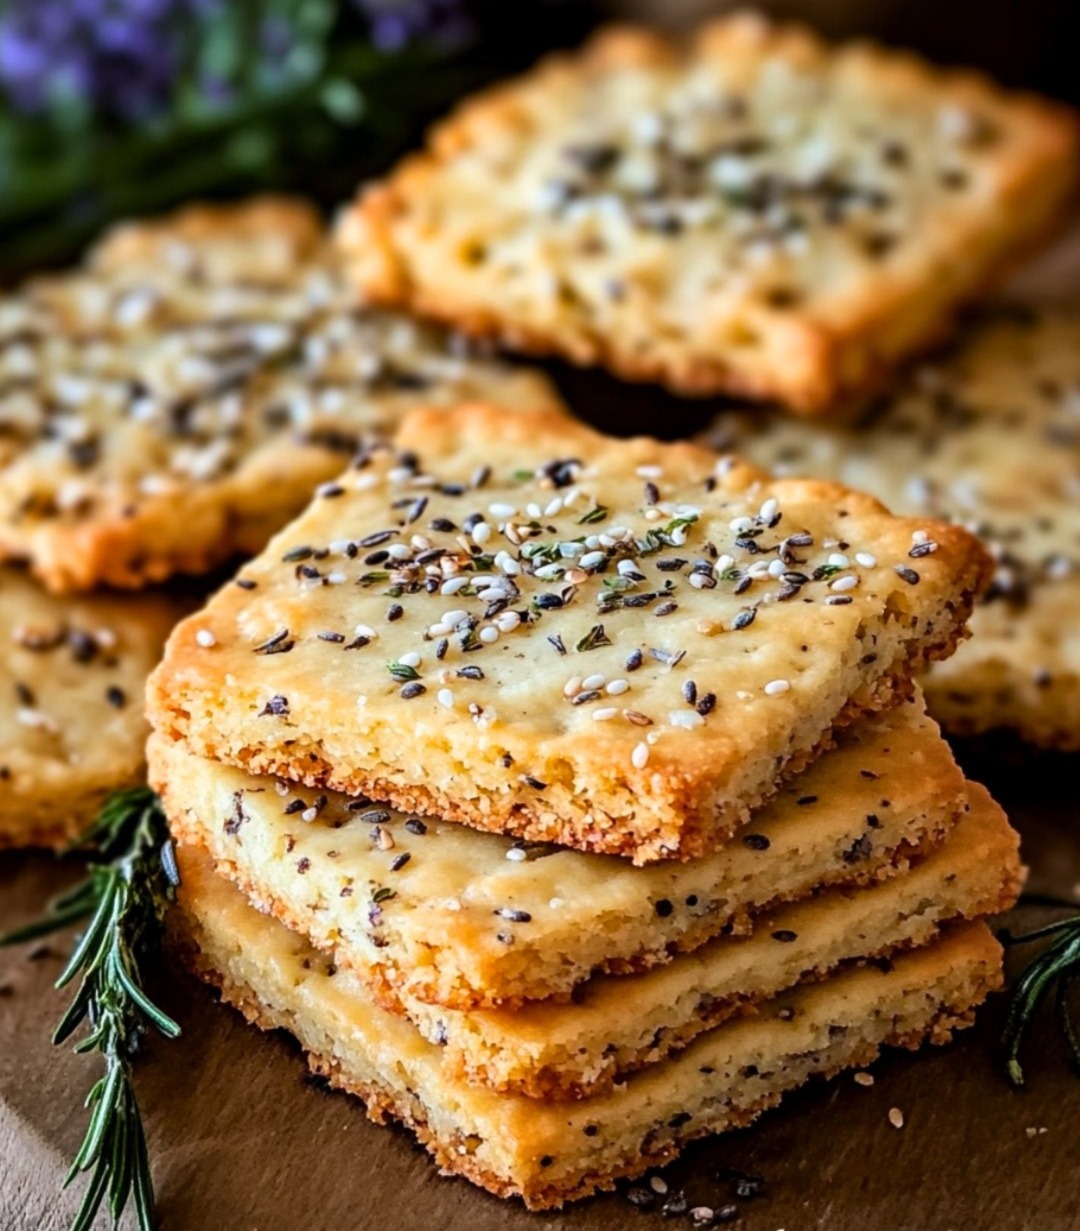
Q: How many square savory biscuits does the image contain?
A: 8